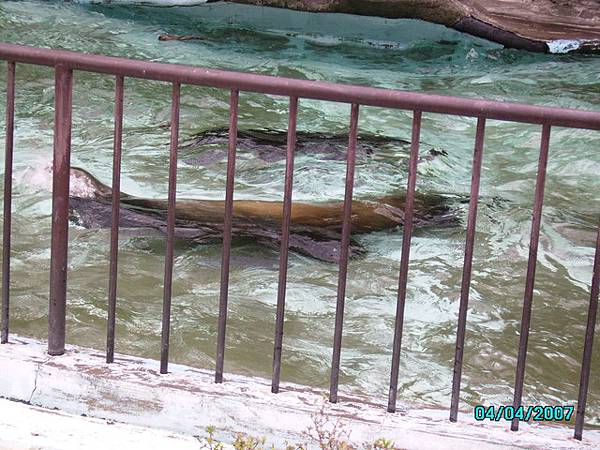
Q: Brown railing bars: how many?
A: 11